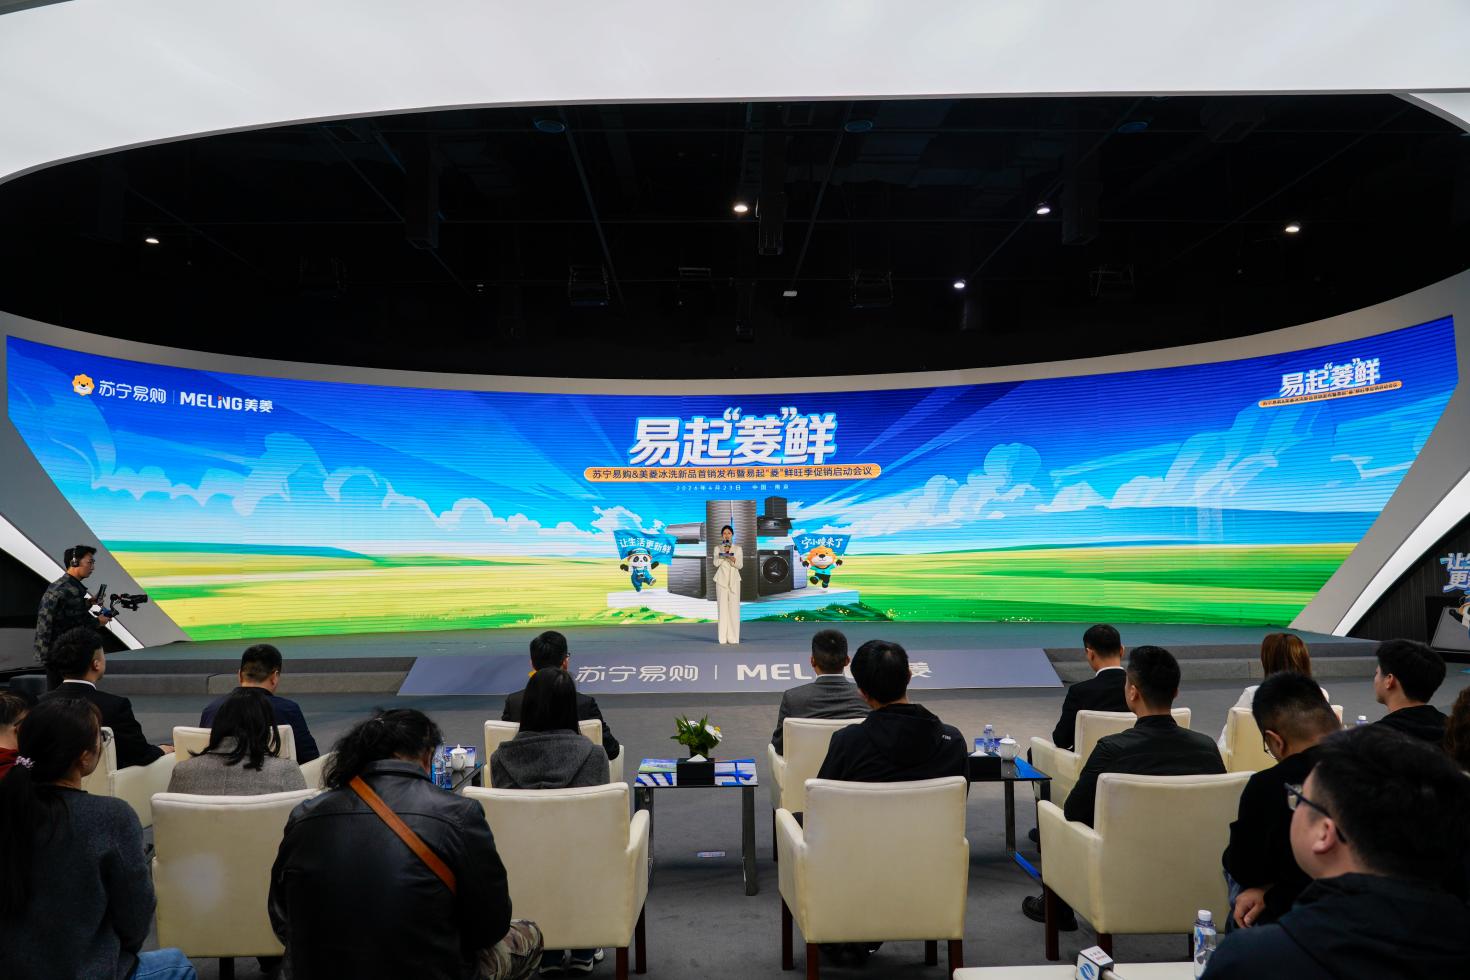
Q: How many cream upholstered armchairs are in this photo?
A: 10